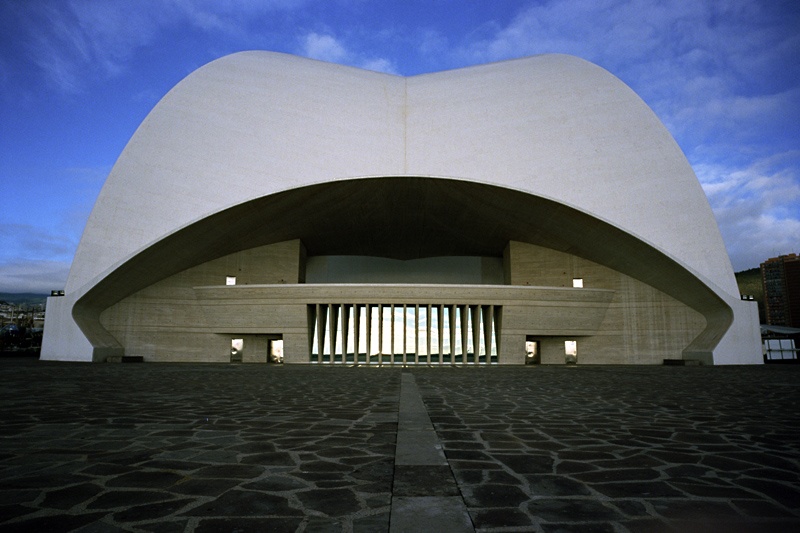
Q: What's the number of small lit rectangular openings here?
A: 6